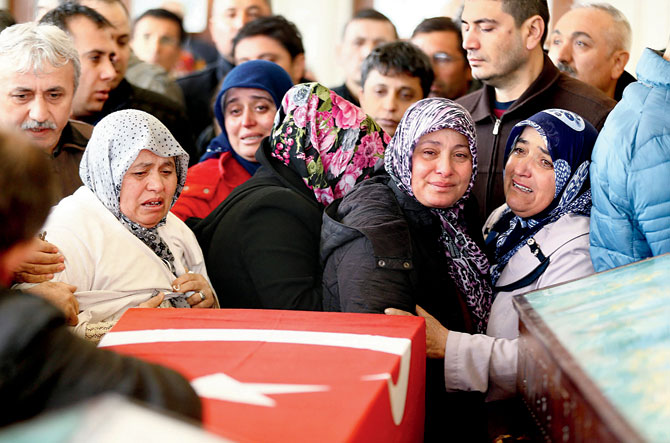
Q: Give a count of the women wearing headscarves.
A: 5